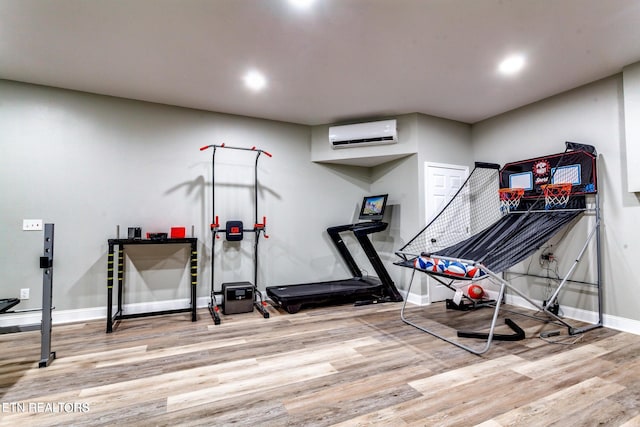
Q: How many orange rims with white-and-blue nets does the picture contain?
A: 2